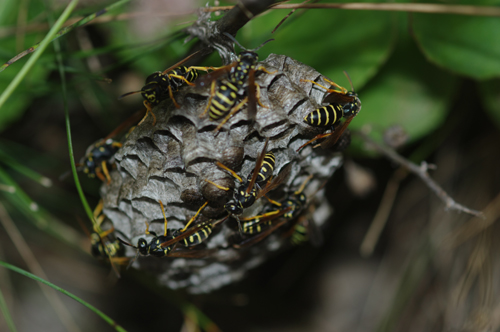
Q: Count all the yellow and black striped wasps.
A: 9